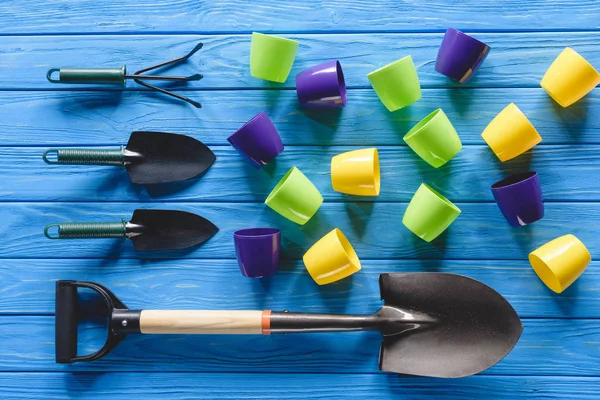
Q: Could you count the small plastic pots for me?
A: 15